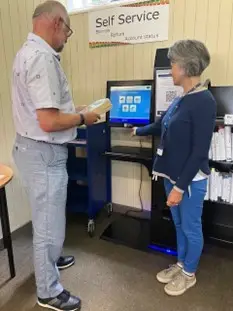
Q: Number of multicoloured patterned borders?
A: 2